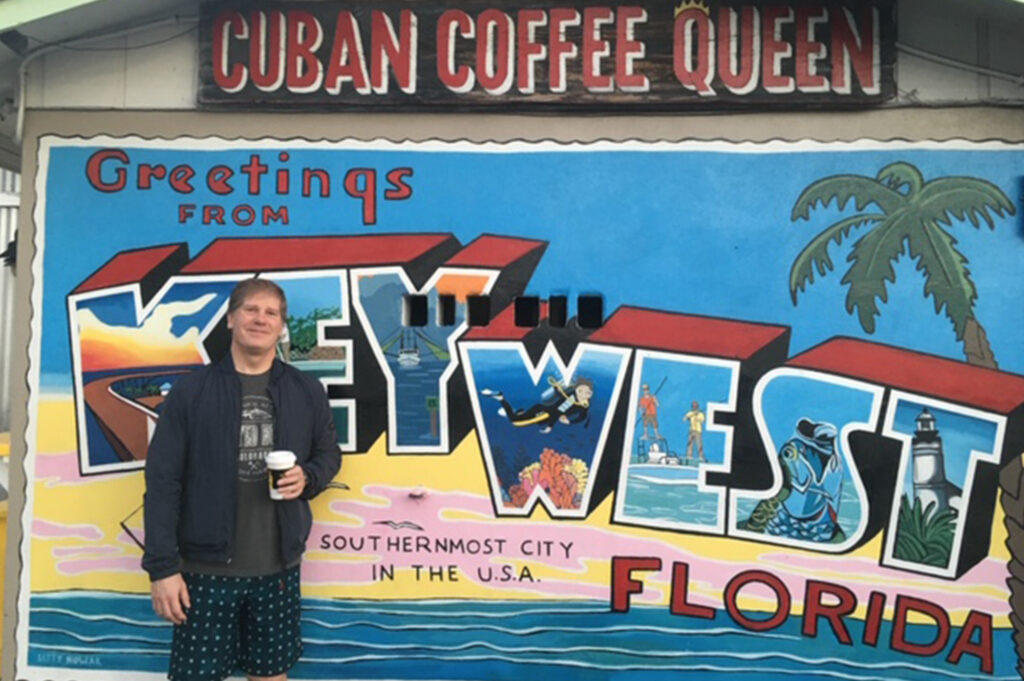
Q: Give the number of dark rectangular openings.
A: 6